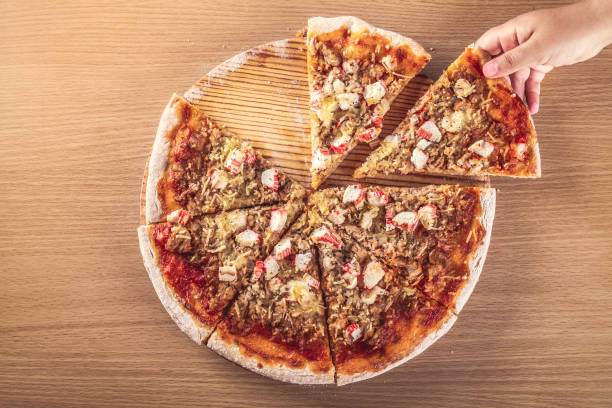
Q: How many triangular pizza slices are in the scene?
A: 7